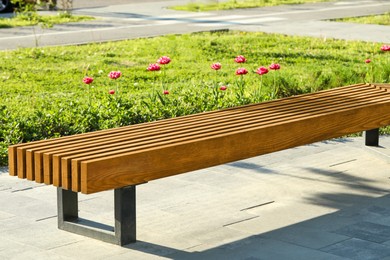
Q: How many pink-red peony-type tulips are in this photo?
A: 14